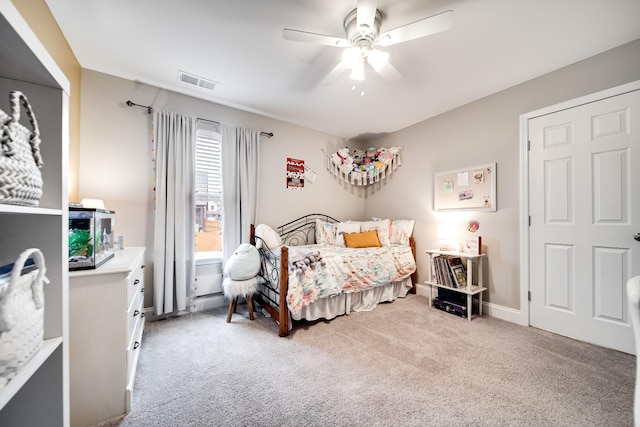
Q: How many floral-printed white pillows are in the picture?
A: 2